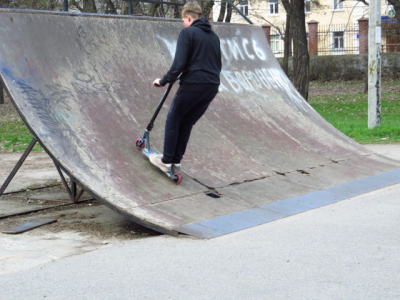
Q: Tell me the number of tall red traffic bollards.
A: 0